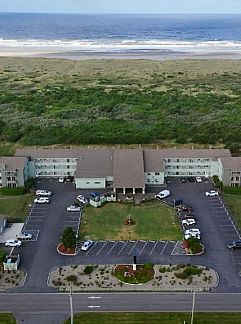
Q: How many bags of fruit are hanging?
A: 0